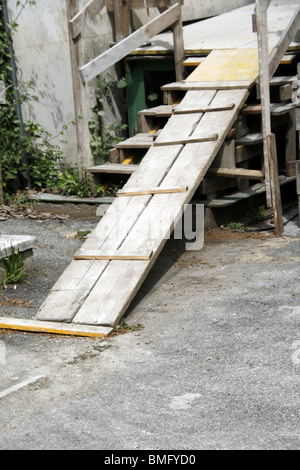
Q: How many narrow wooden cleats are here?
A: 4